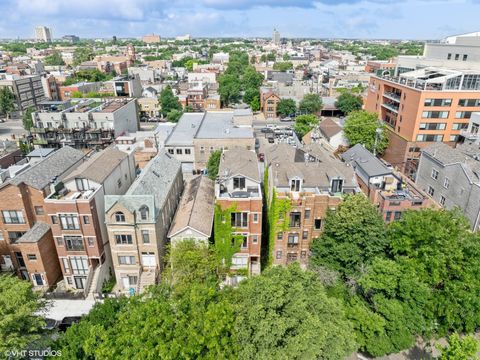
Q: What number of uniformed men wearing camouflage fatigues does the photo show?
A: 0